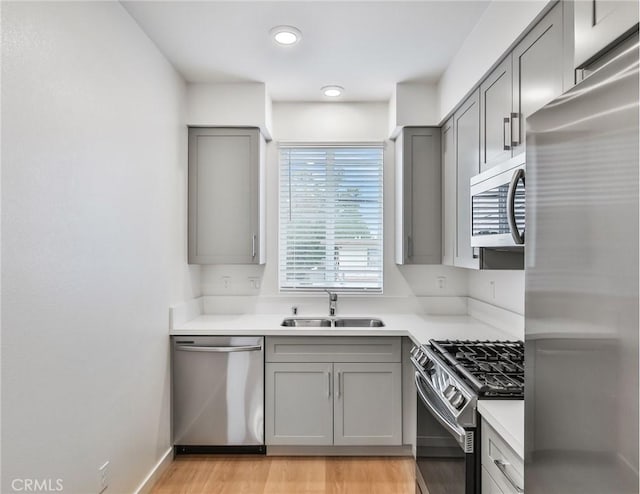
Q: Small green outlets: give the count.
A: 0